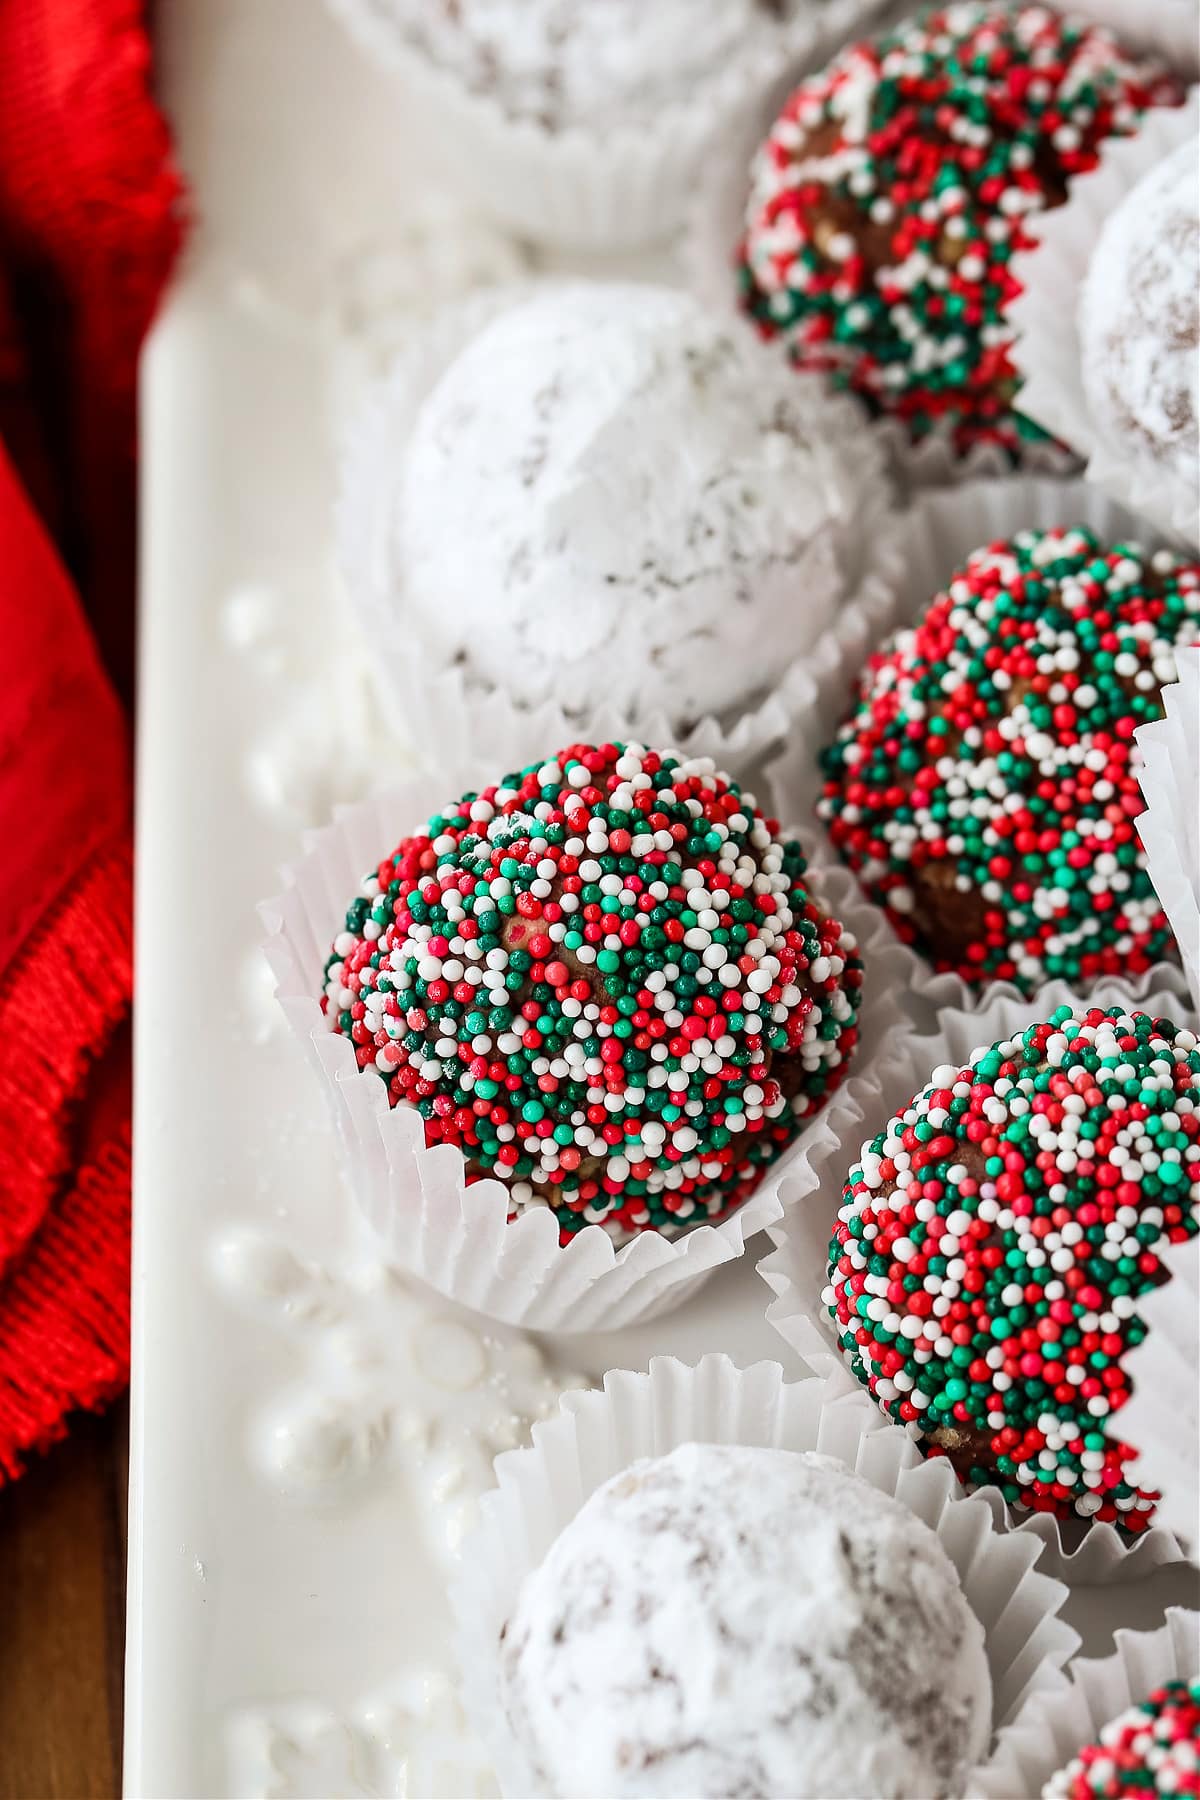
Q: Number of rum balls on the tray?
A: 9